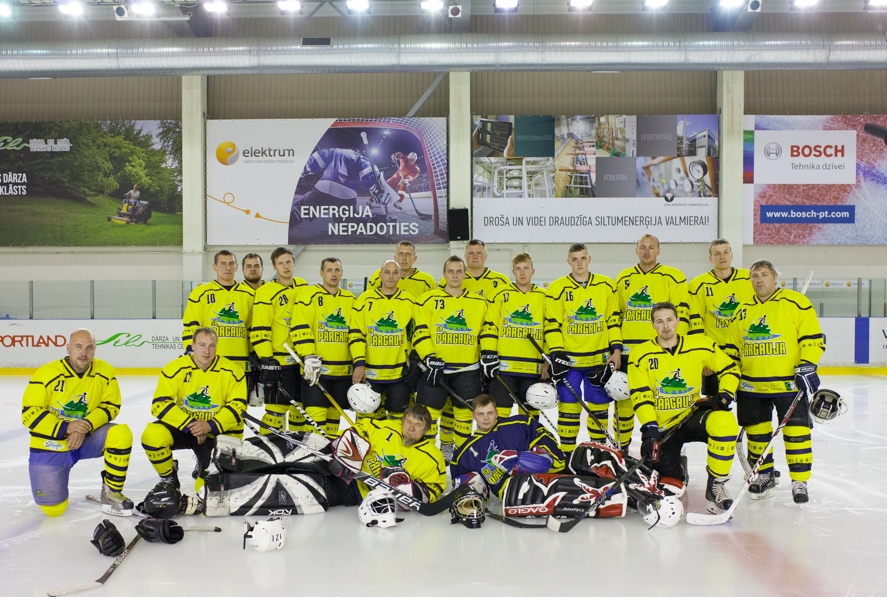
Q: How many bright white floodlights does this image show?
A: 13